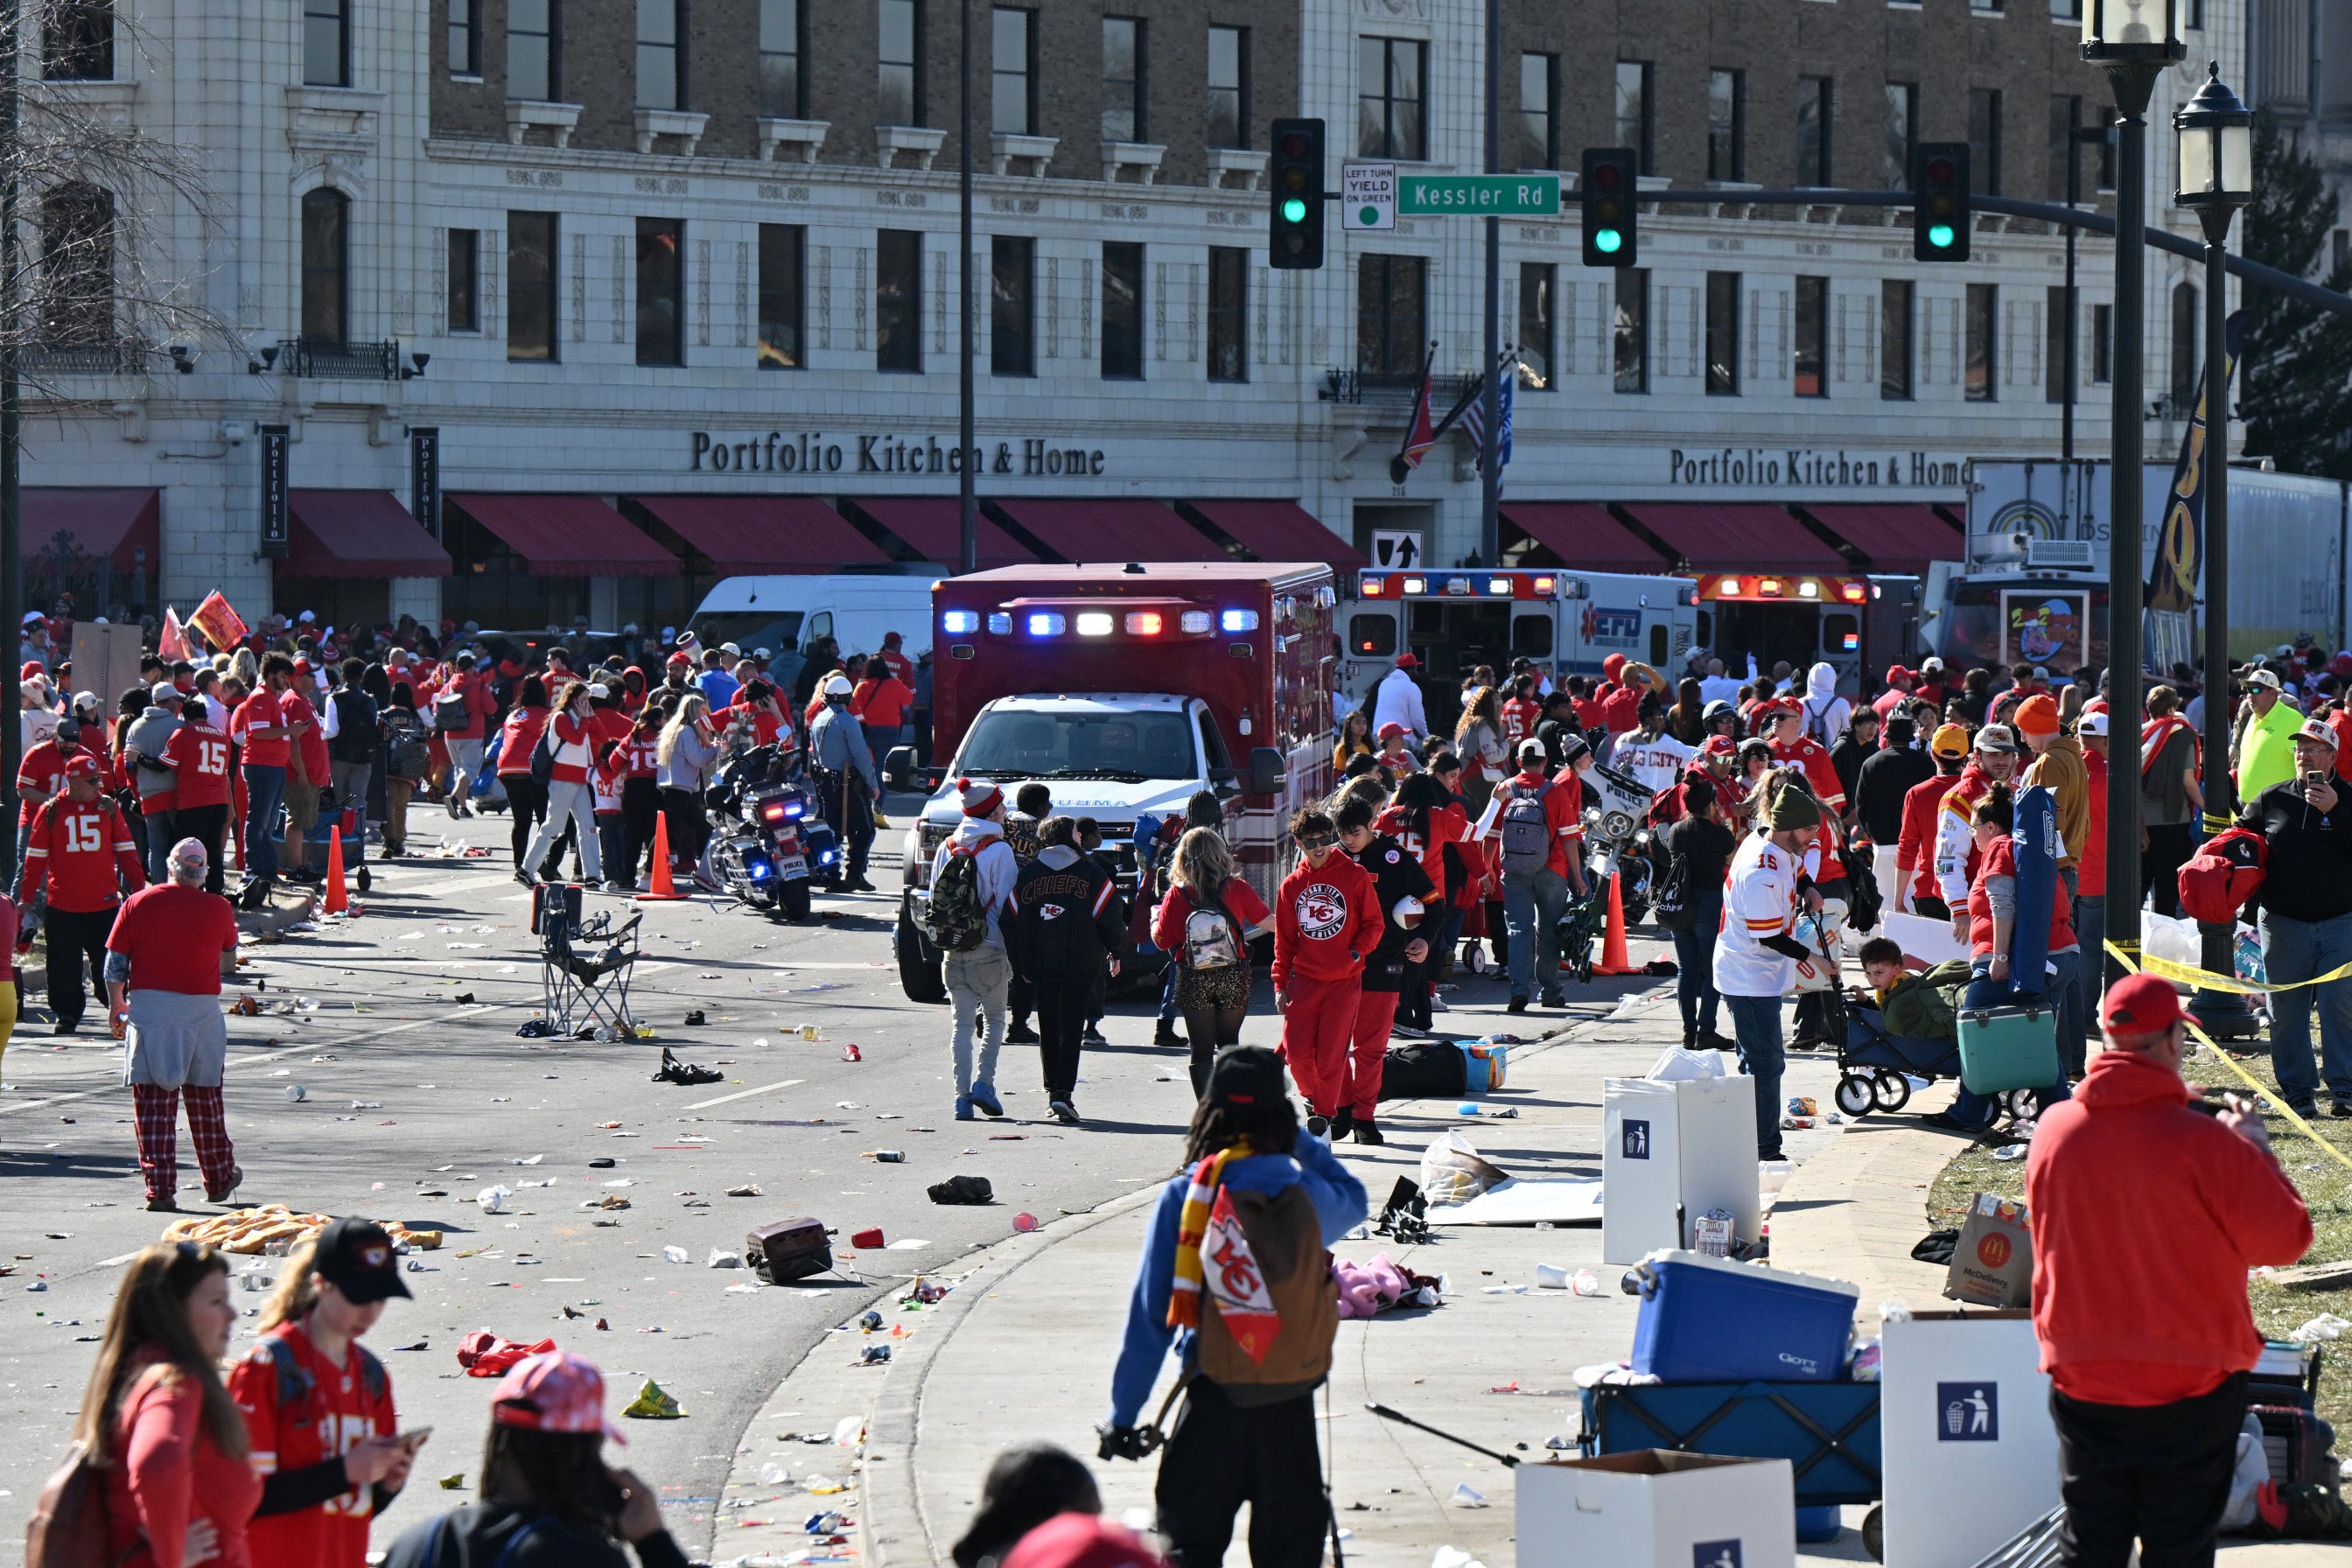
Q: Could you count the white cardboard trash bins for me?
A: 3